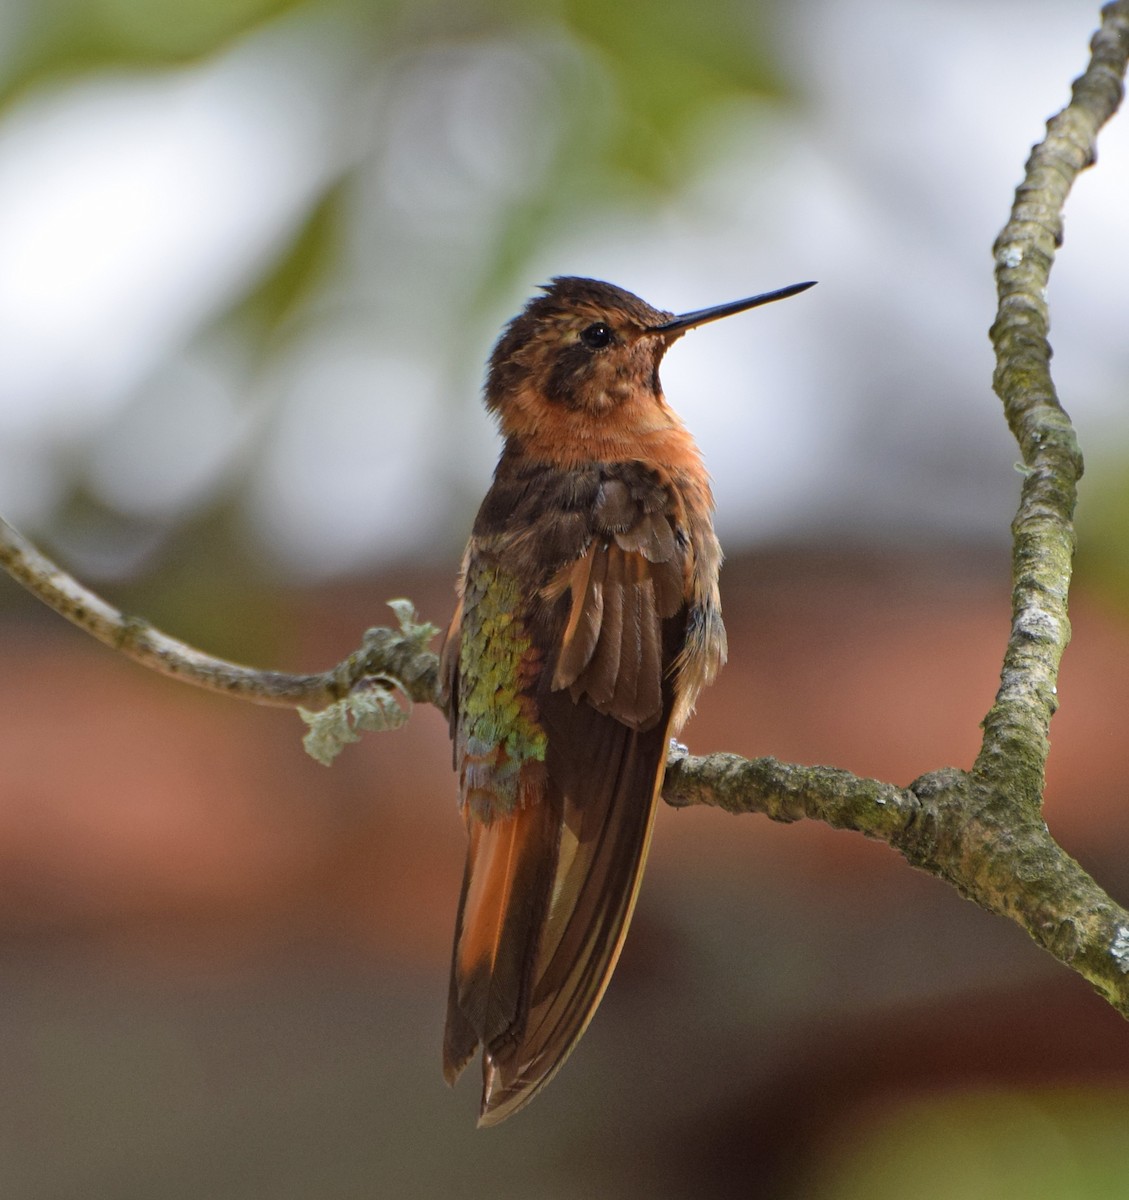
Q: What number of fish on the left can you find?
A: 0